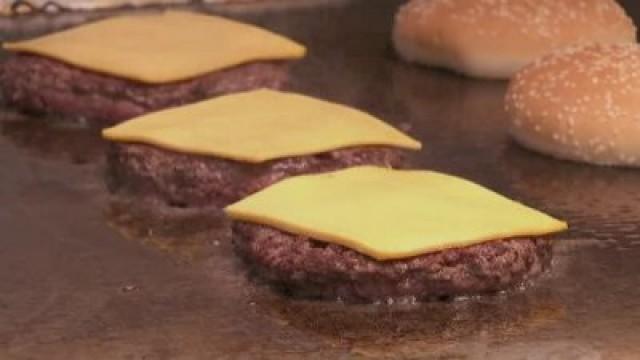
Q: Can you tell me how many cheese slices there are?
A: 3